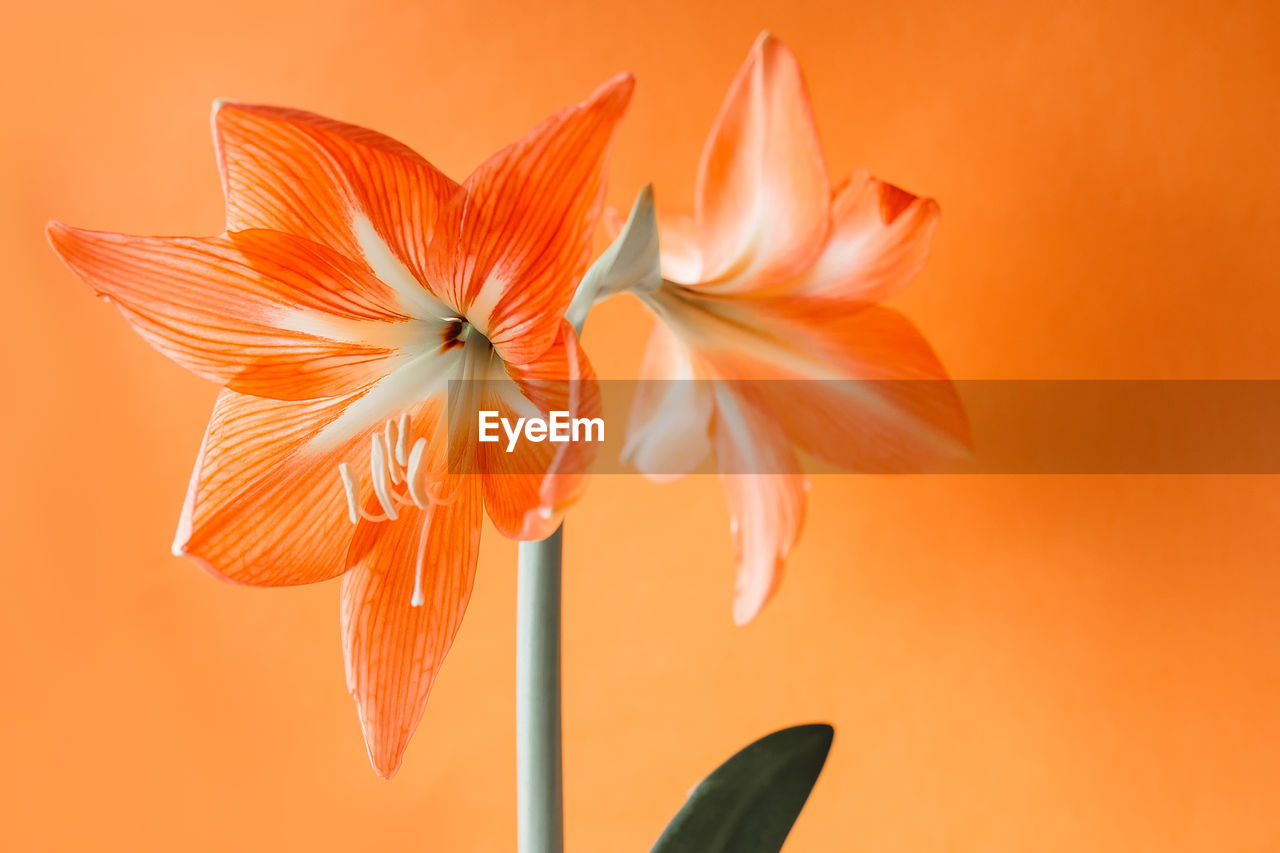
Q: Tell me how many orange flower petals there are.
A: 12